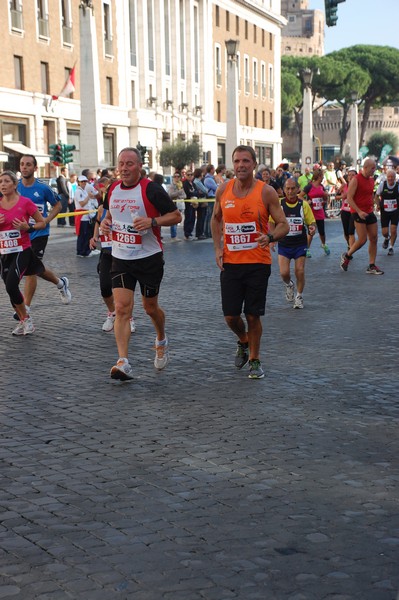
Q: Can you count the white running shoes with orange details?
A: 2